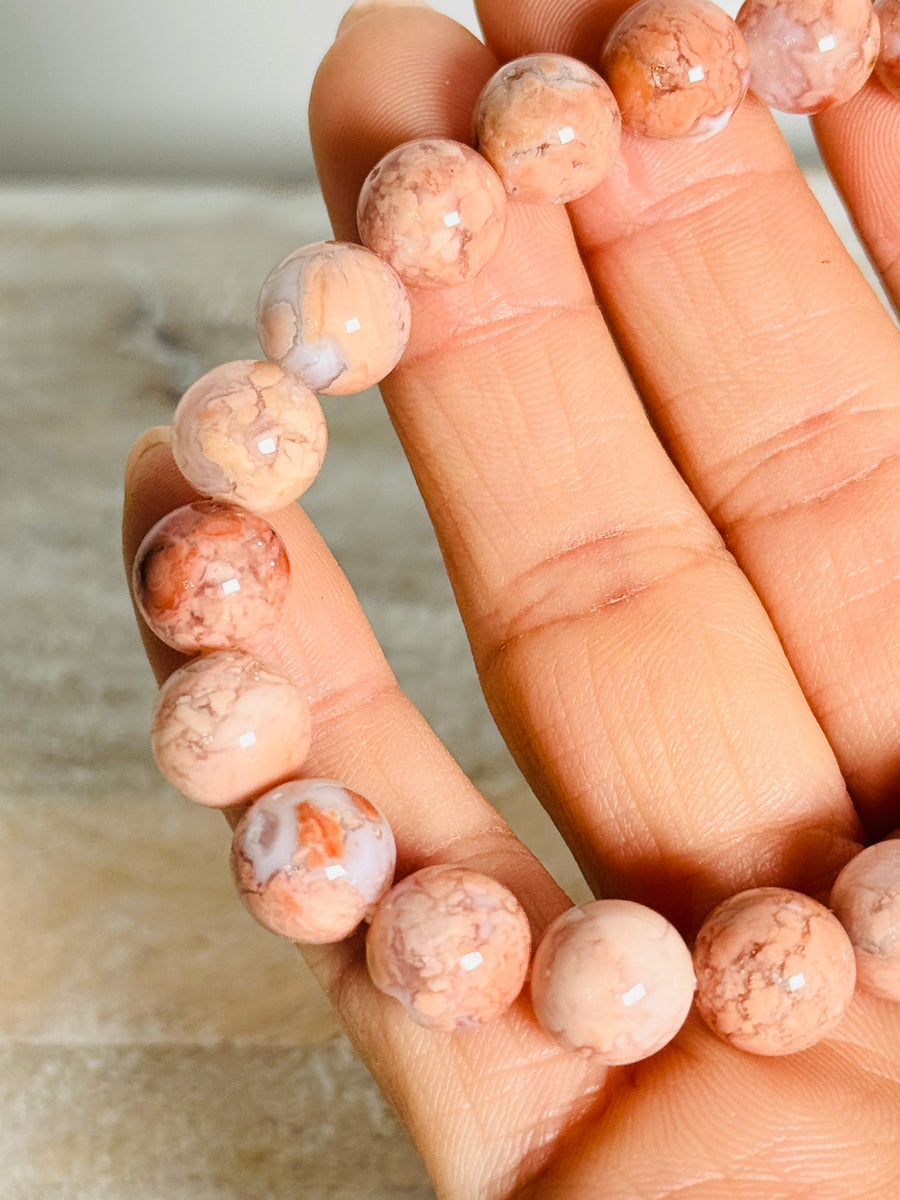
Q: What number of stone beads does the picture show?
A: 14